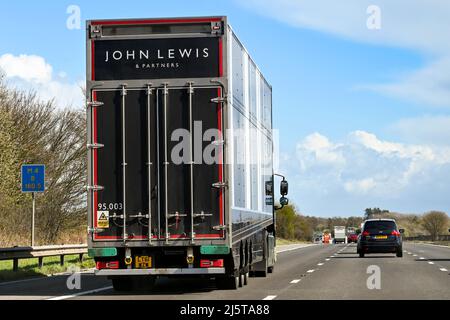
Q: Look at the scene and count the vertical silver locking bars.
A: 4